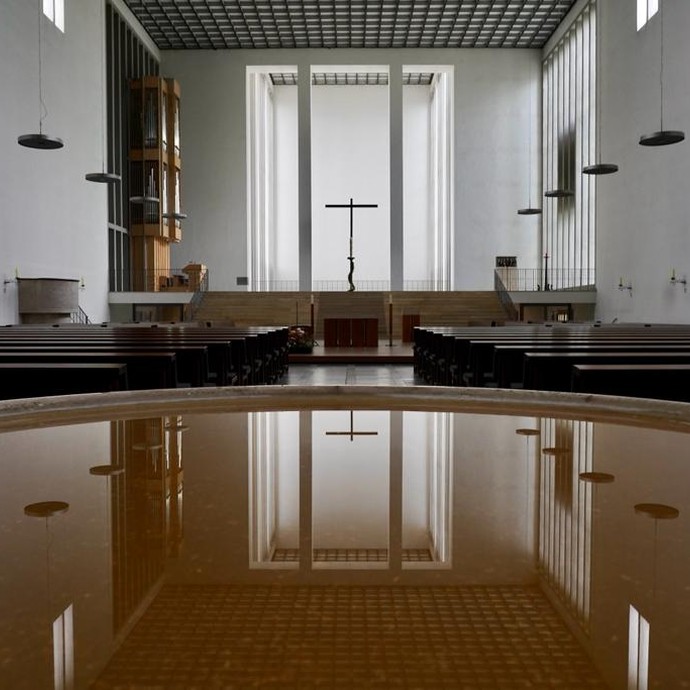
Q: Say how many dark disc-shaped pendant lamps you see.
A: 8